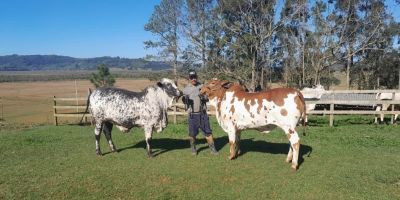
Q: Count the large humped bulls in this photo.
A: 2